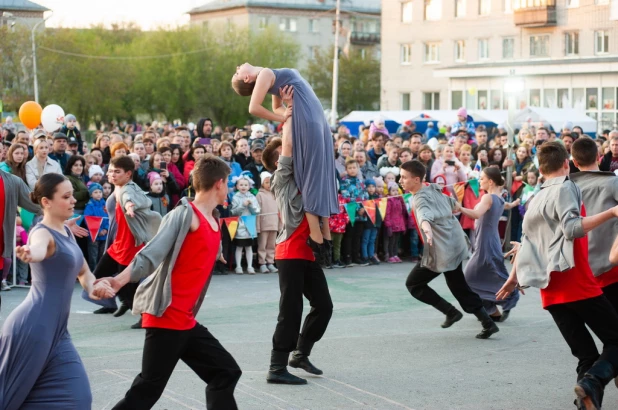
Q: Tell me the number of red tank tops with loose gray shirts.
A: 7